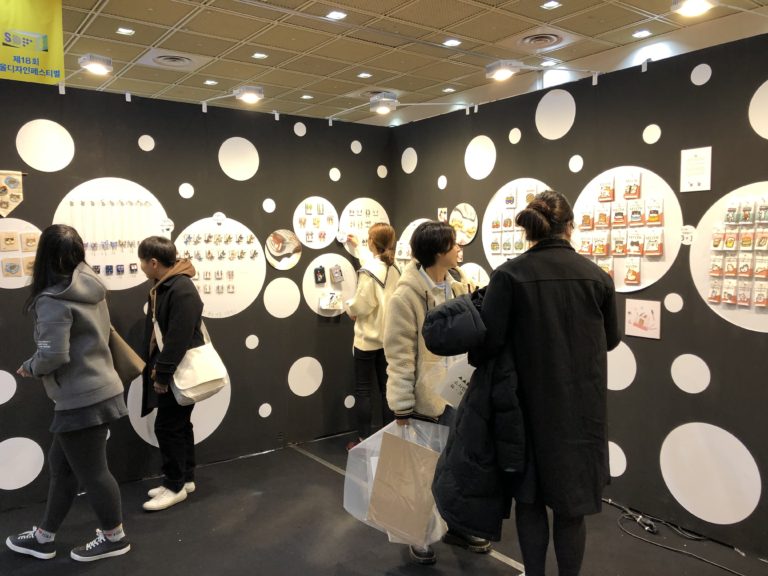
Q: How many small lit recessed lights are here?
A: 11